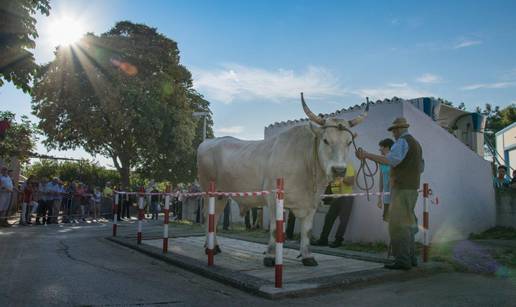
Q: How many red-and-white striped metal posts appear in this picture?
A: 6